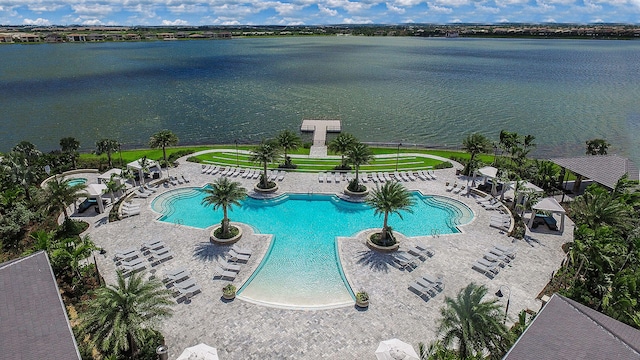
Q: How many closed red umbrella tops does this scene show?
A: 0